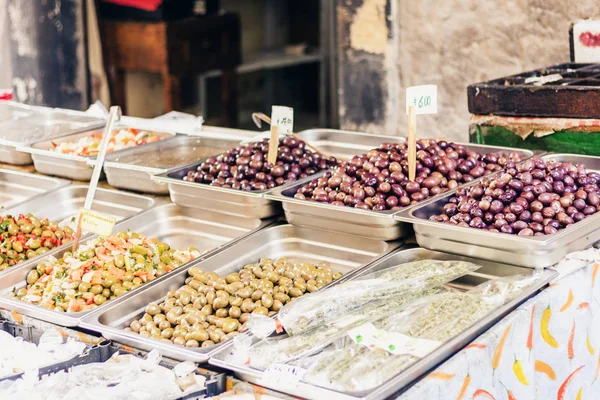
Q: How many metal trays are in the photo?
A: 11